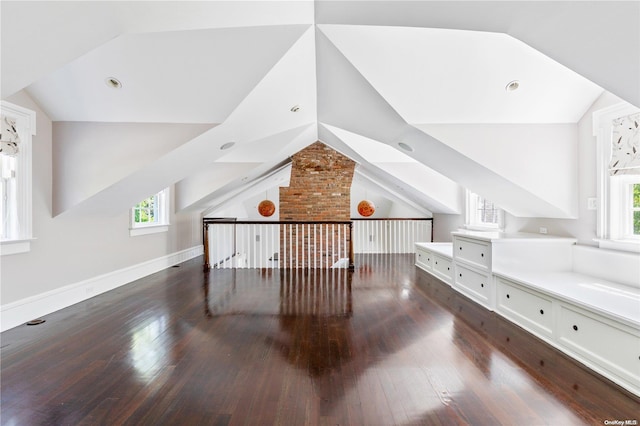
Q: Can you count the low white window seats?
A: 2